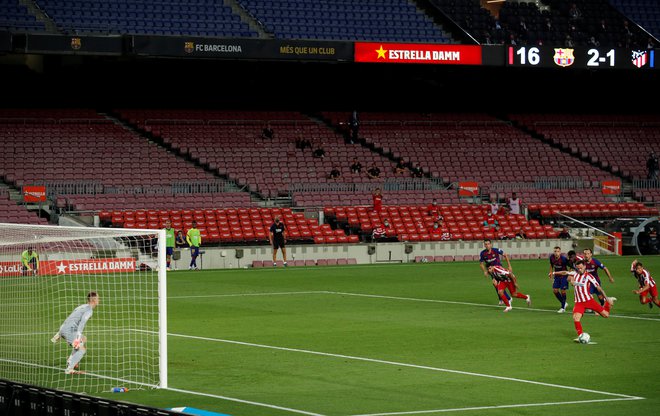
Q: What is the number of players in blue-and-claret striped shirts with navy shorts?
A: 3